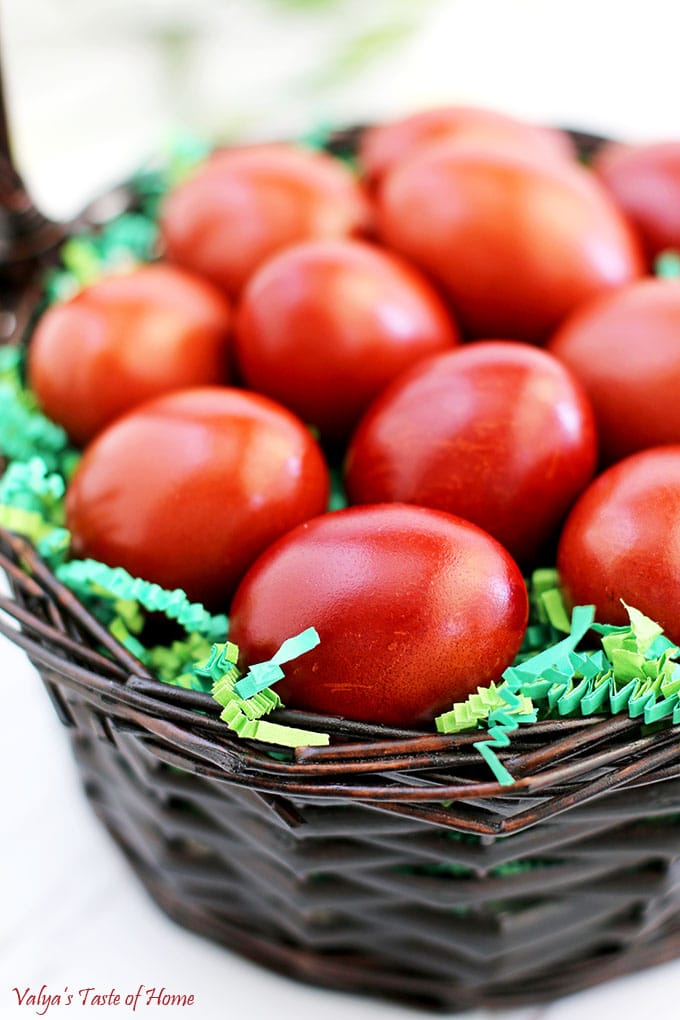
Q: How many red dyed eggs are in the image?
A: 11